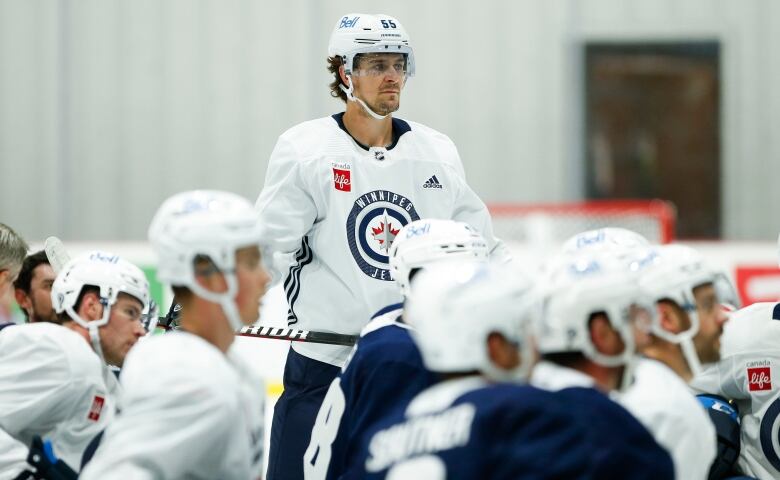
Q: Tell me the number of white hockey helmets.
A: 8